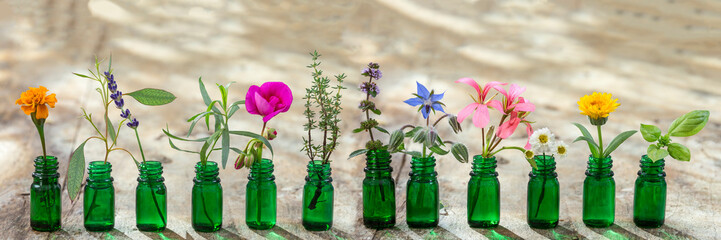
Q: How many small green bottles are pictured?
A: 12